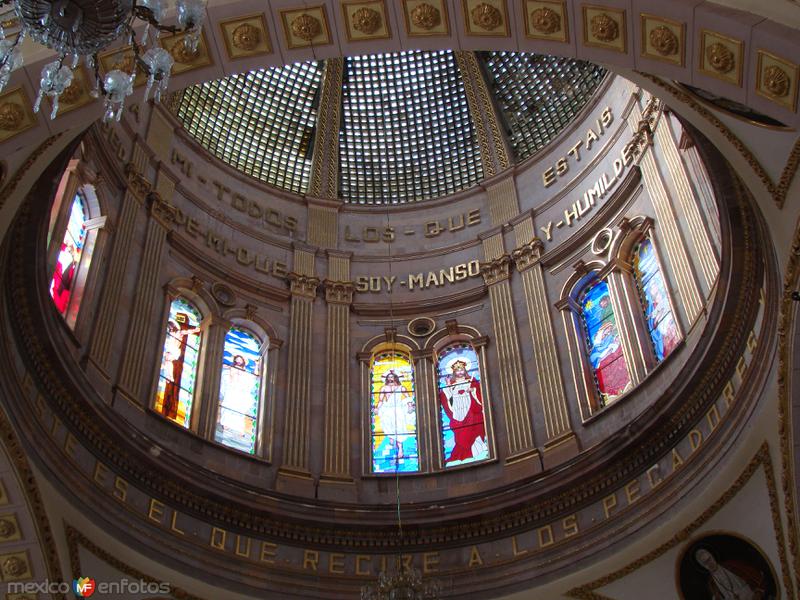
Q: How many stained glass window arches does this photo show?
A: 7